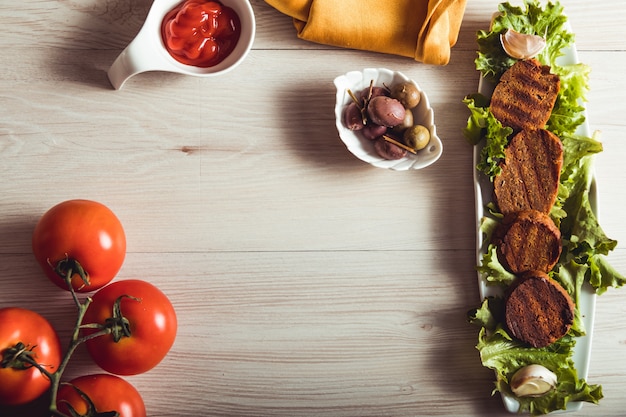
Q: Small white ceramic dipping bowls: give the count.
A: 2